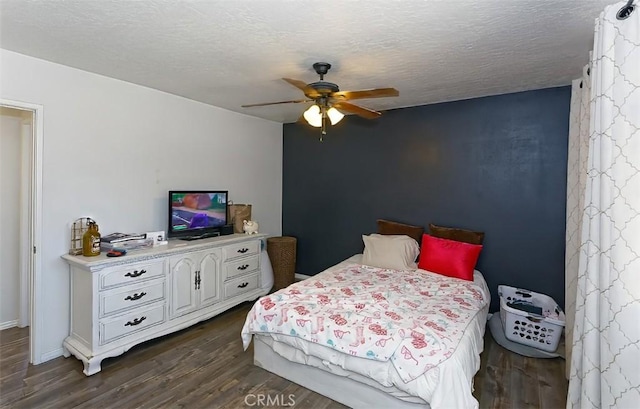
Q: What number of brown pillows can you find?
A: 2